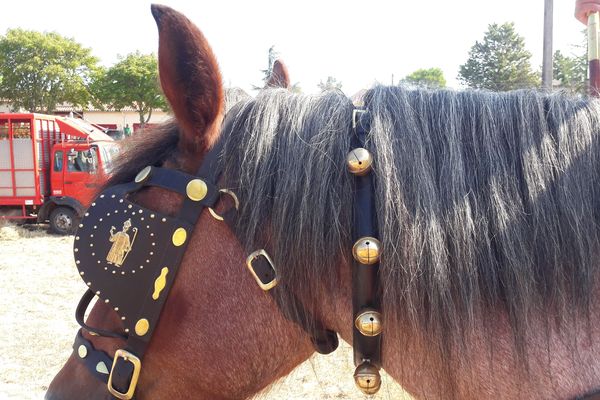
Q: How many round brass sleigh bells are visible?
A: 4